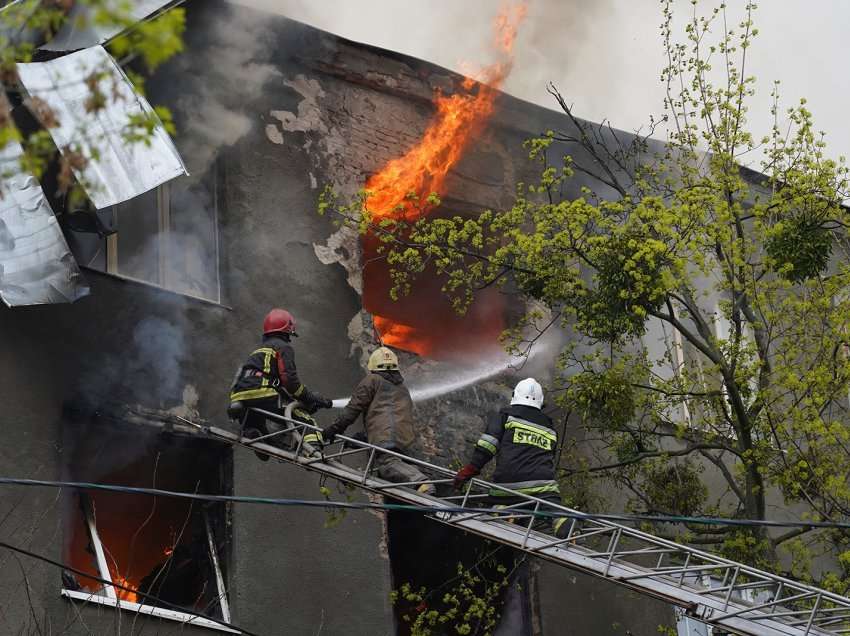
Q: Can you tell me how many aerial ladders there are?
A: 1